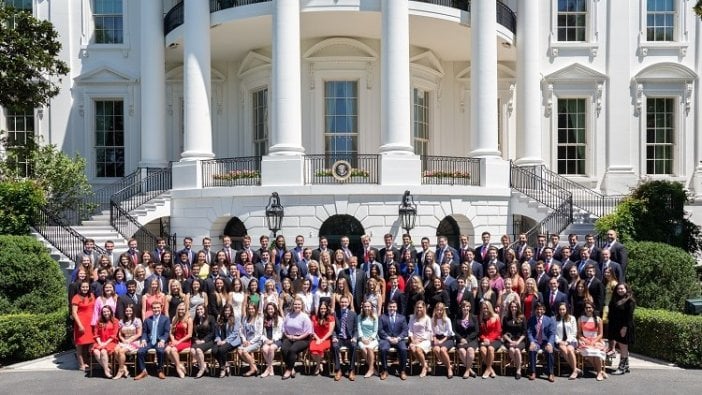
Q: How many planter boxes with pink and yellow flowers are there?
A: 3